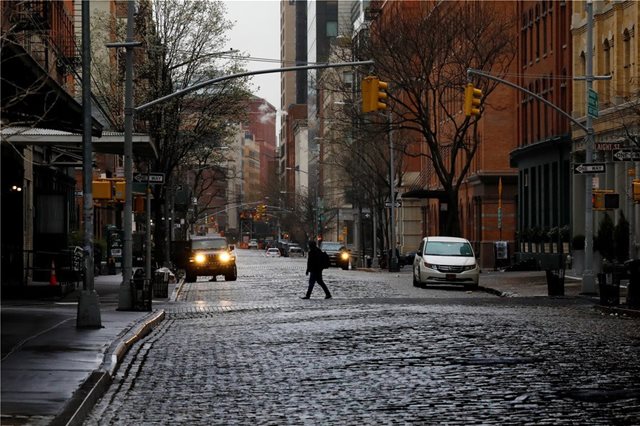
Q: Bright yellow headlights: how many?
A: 3